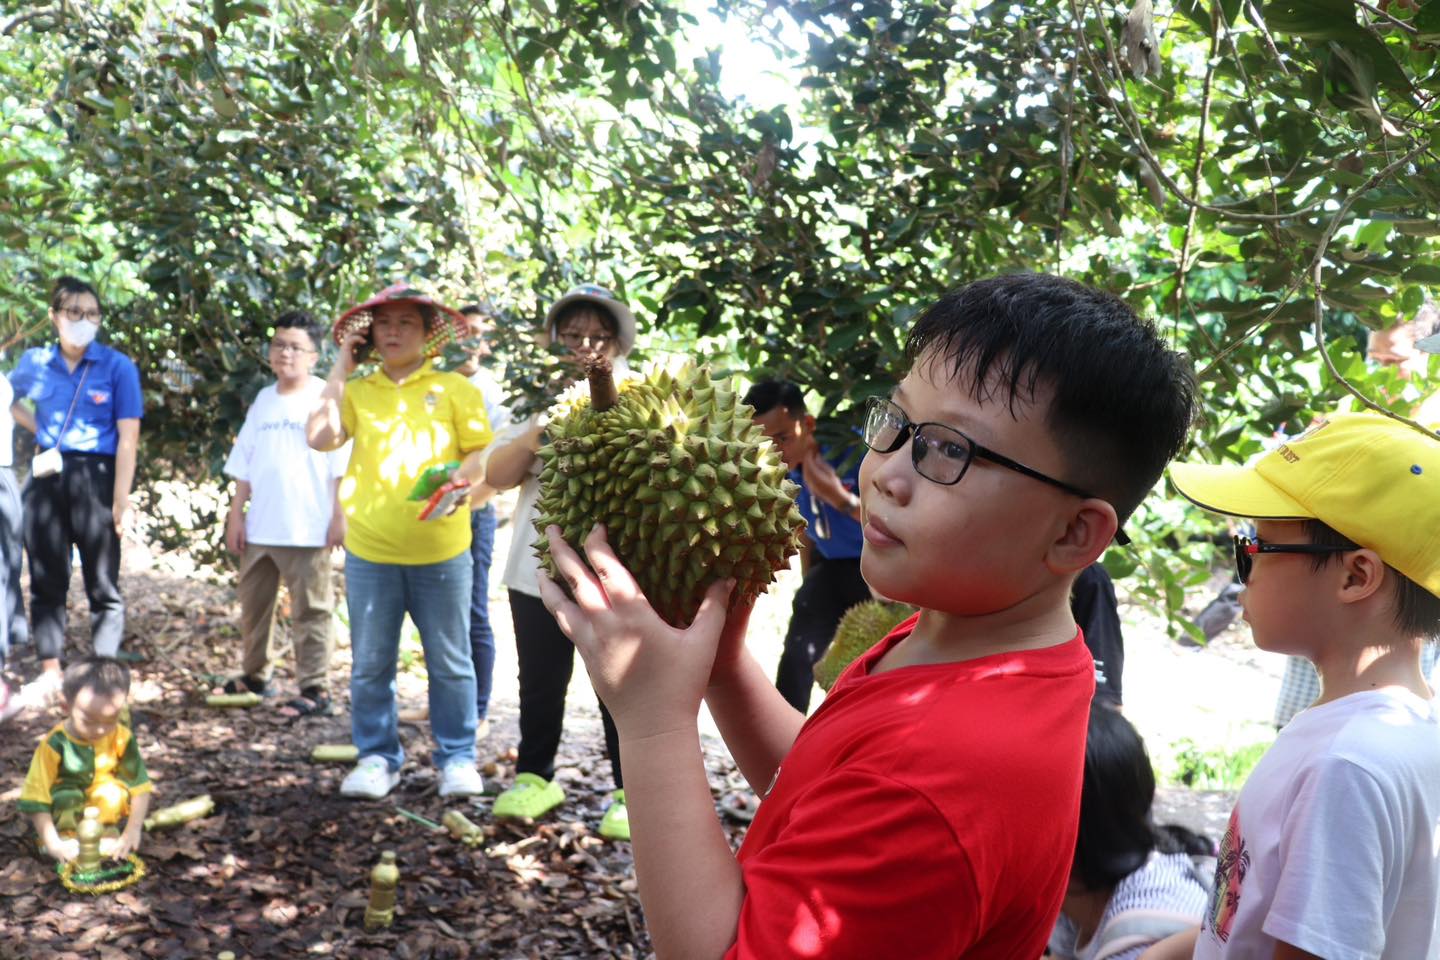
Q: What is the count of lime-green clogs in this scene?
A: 2